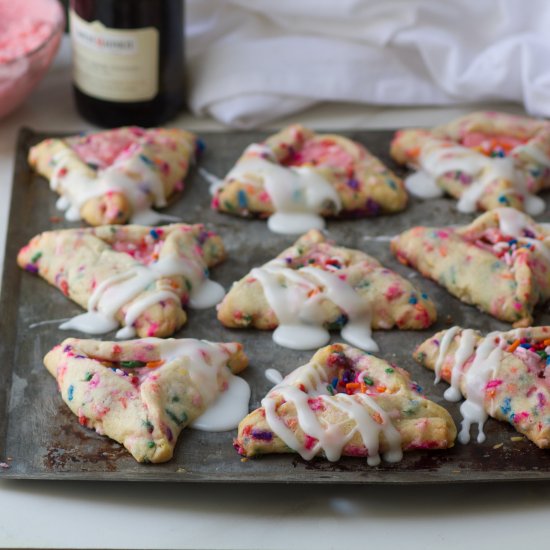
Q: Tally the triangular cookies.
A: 9